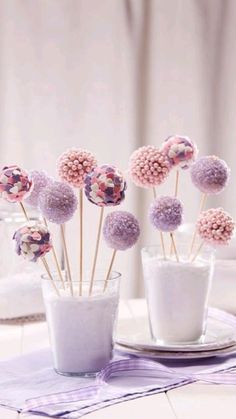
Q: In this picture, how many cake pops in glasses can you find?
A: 12